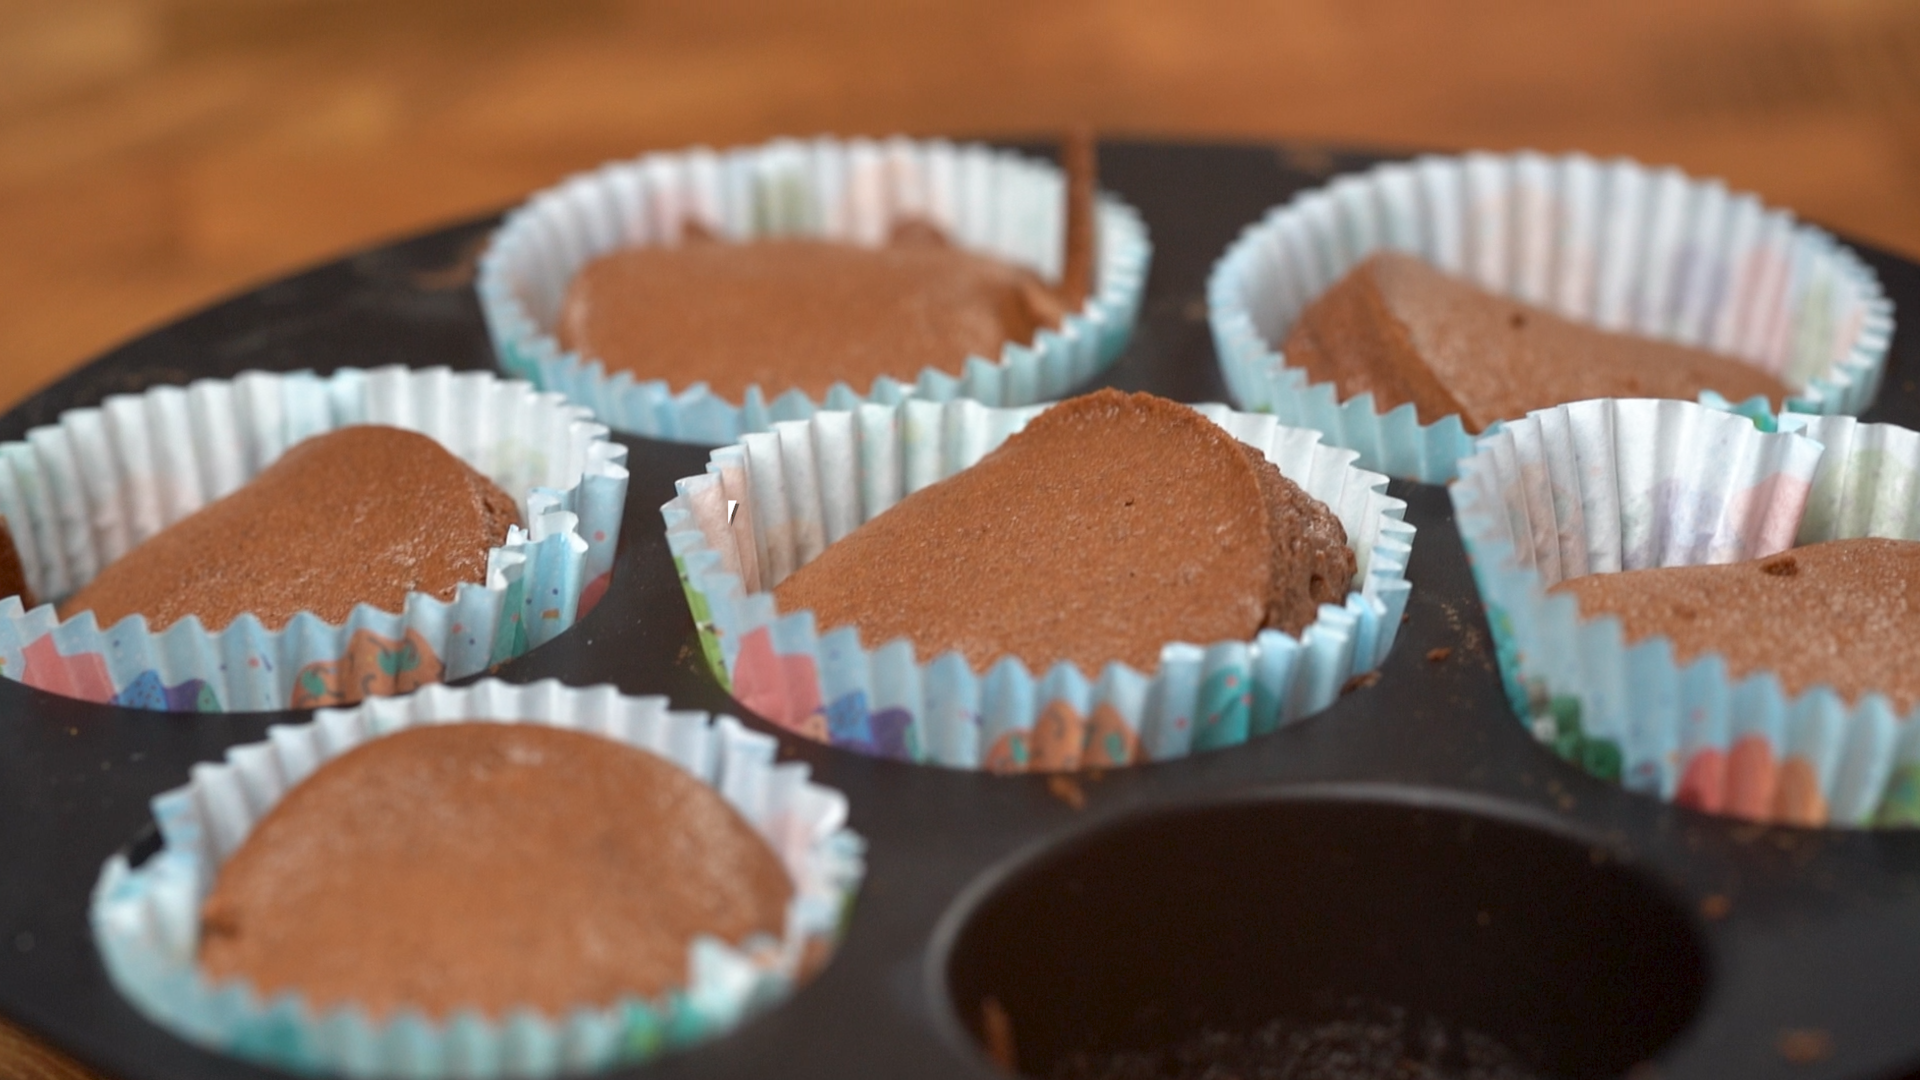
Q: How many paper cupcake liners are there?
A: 6